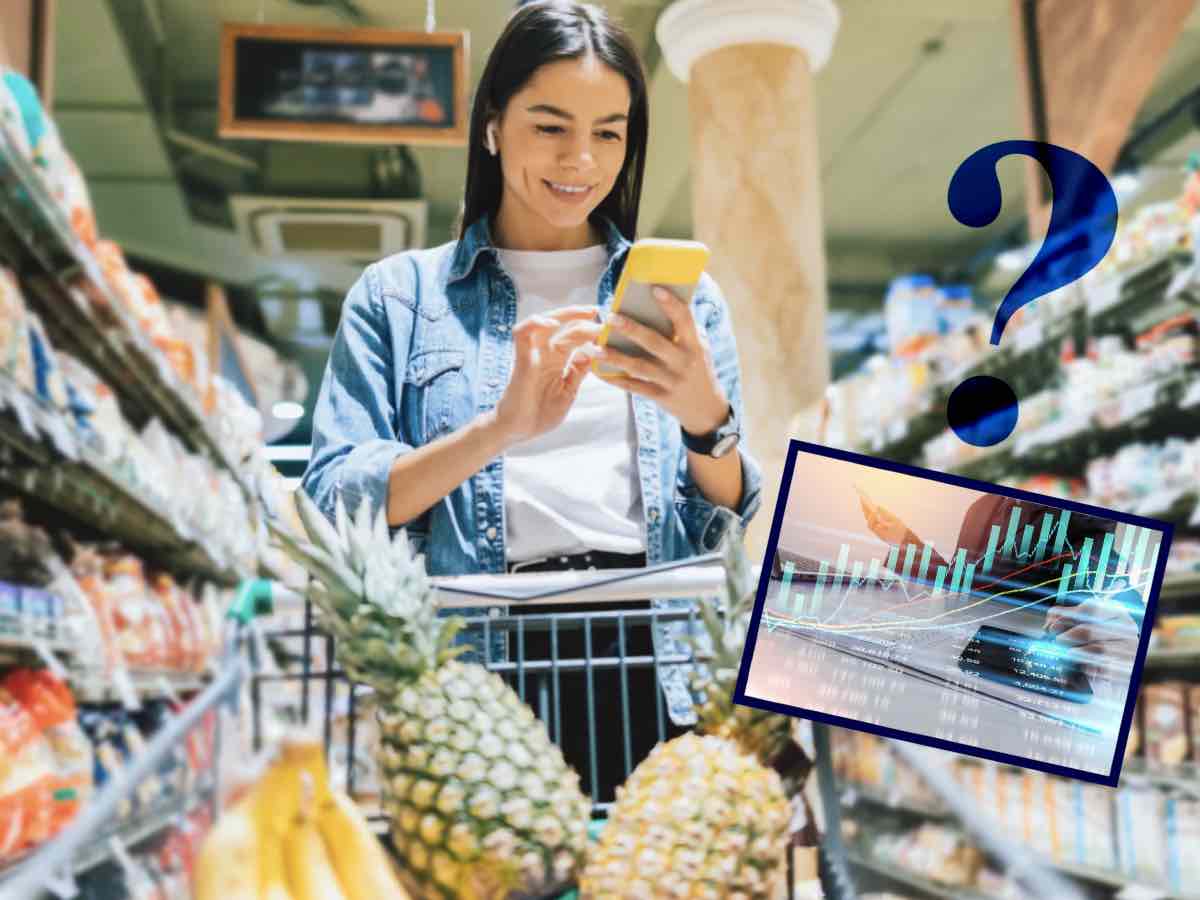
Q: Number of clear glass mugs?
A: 0